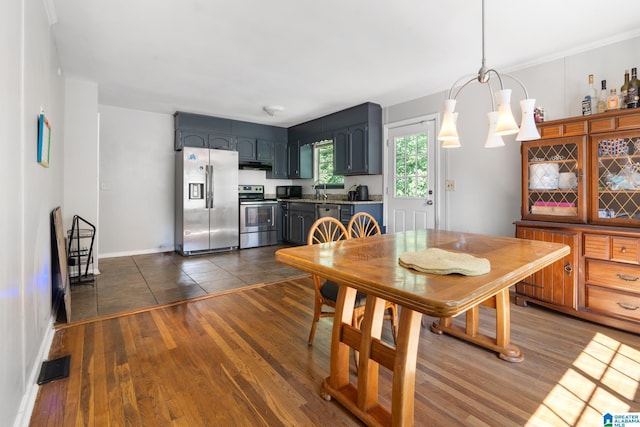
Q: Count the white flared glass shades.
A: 5